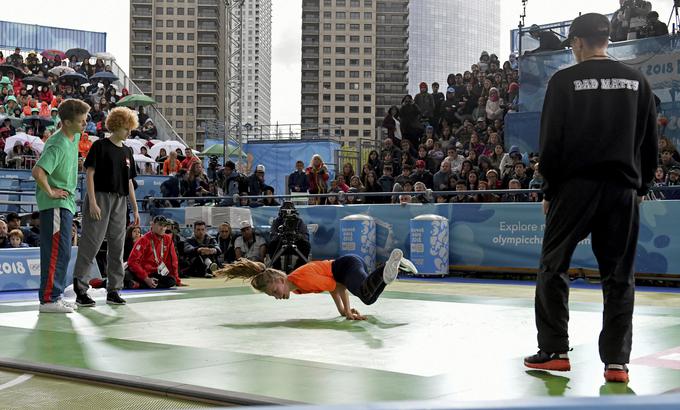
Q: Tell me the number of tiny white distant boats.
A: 0